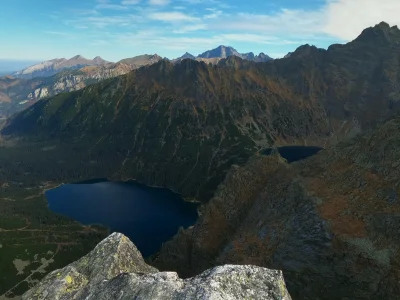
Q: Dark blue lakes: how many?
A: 2